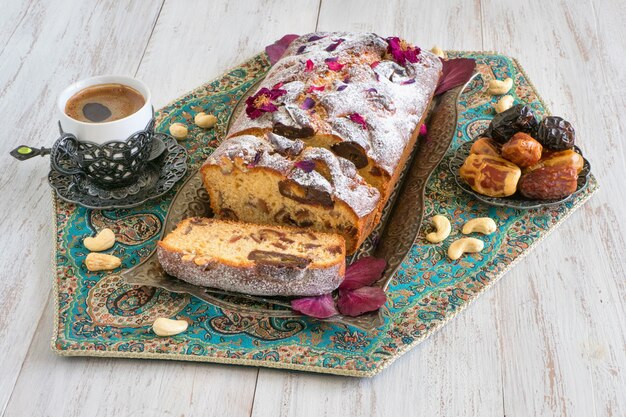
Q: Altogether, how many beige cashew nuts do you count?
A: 11